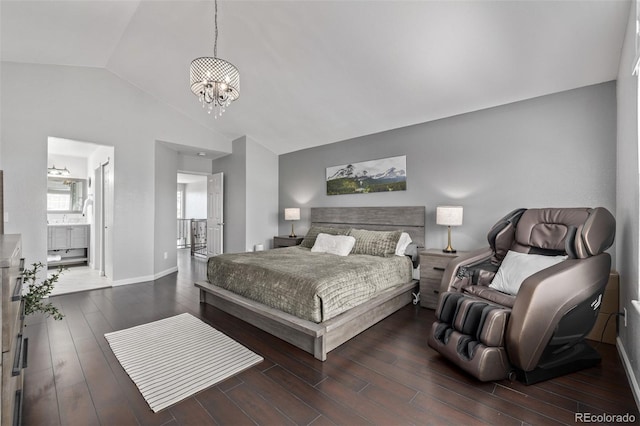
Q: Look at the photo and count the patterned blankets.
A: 1